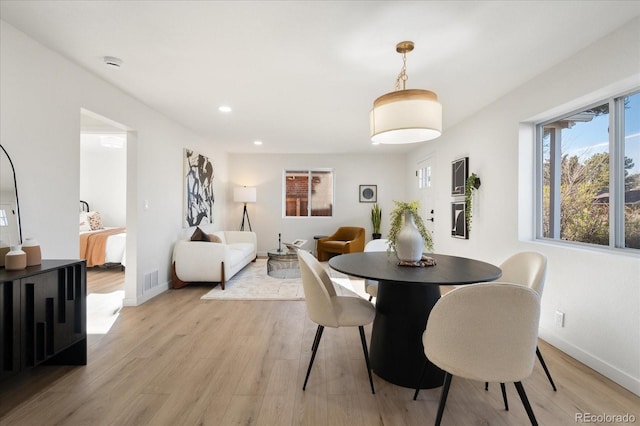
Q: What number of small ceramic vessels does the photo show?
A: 2